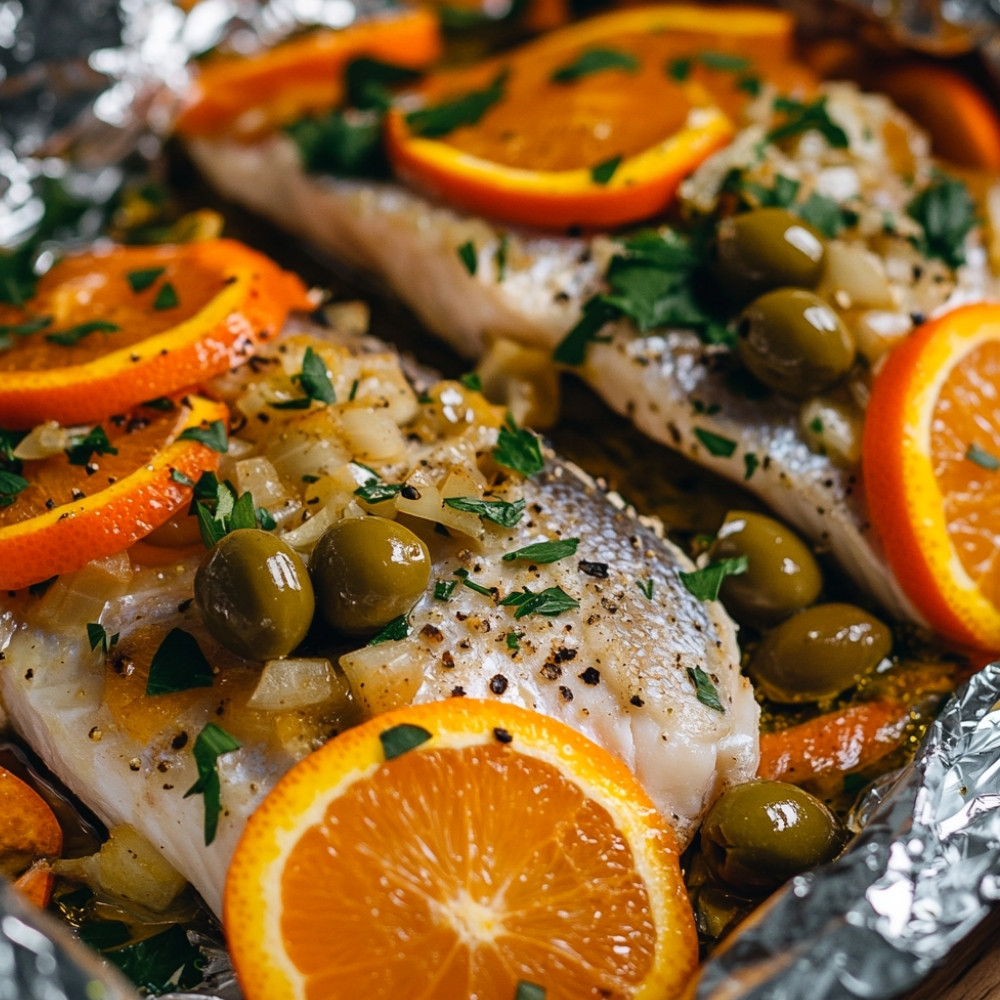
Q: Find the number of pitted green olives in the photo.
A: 7